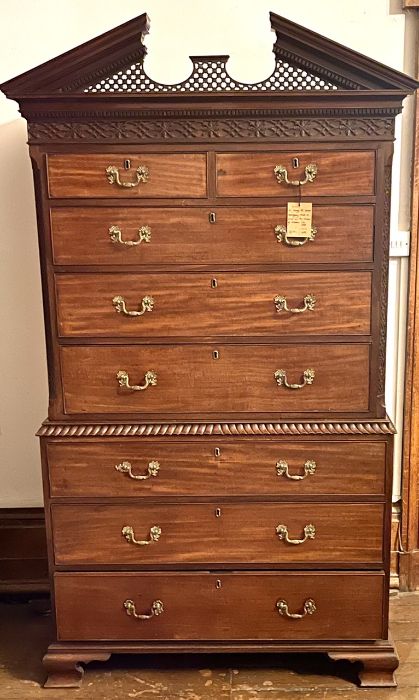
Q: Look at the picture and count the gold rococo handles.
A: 14